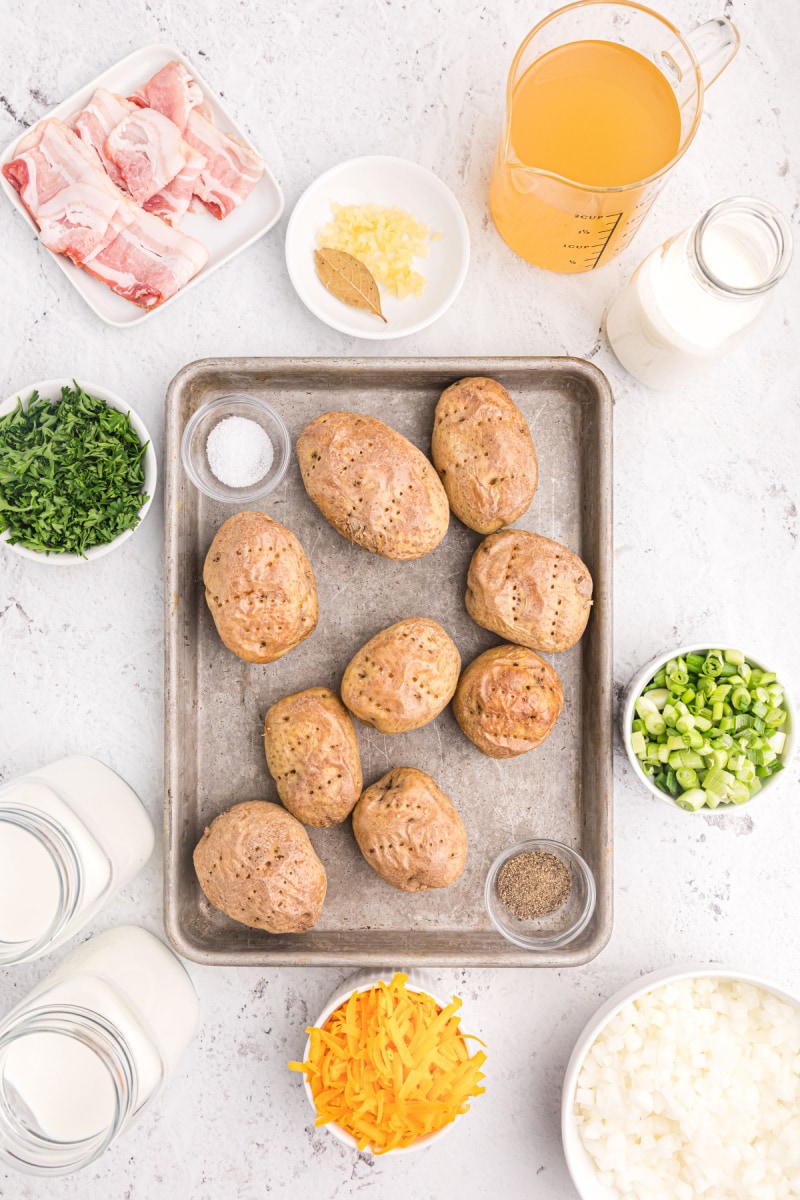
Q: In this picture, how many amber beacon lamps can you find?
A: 0